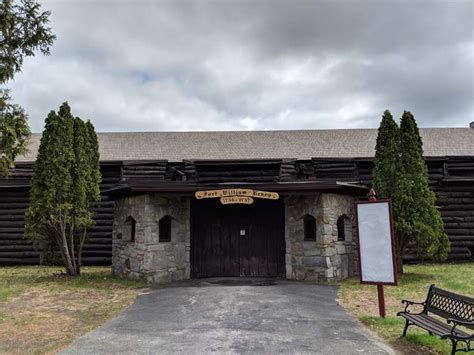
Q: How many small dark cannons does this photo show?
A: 2